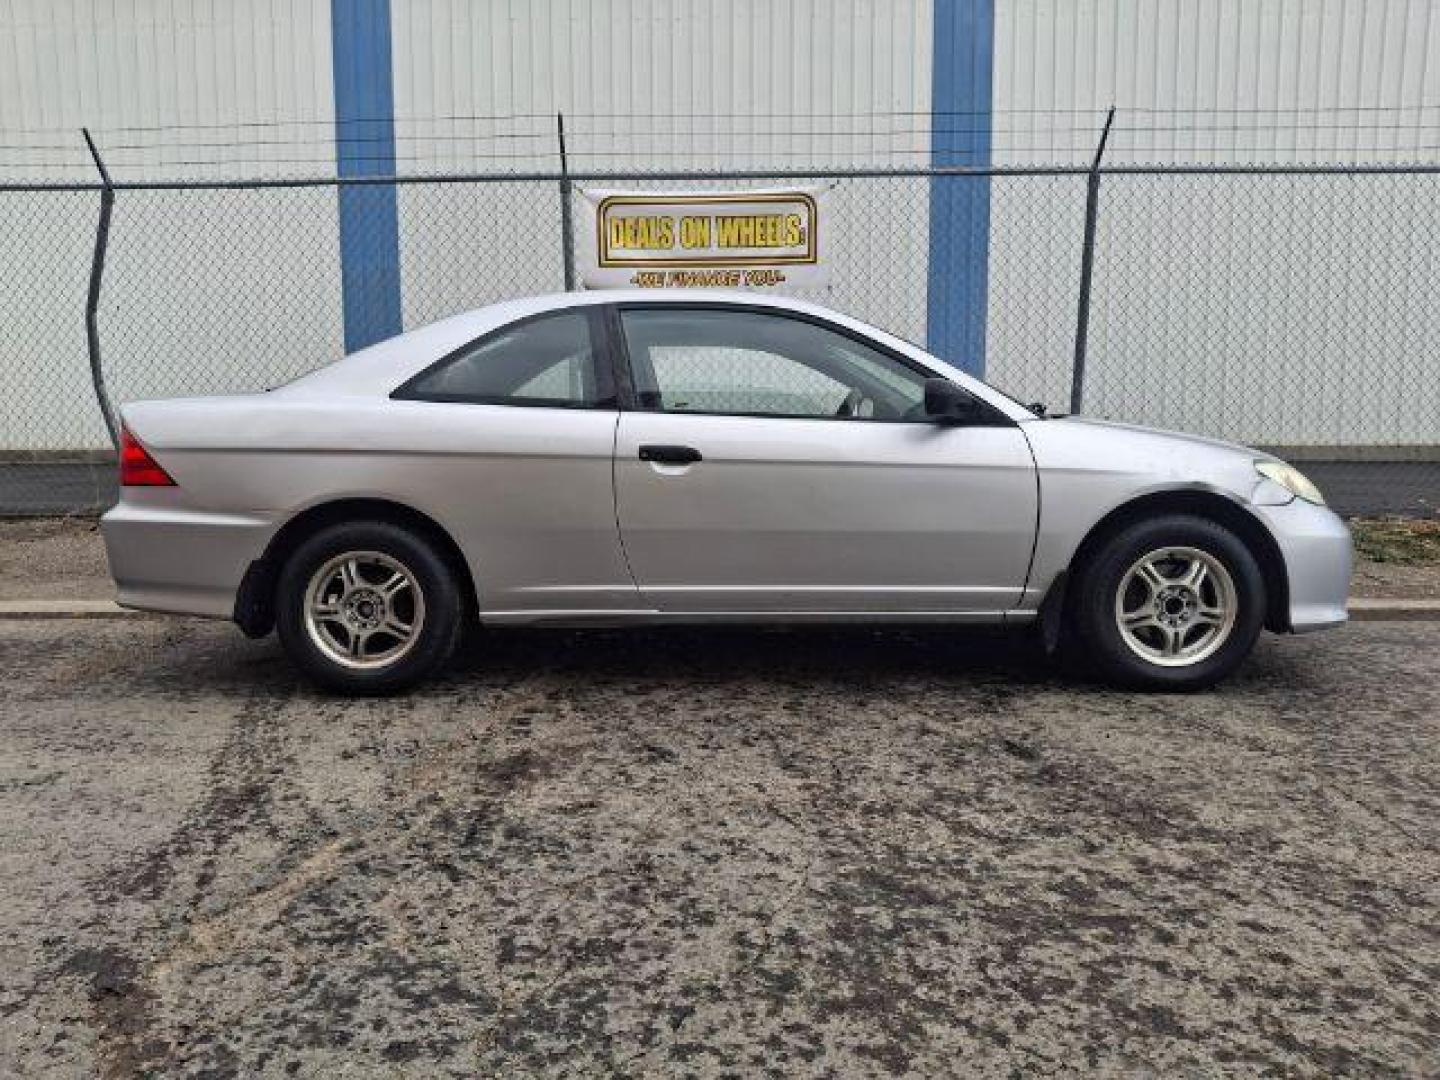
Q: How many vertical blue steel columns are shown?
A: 2